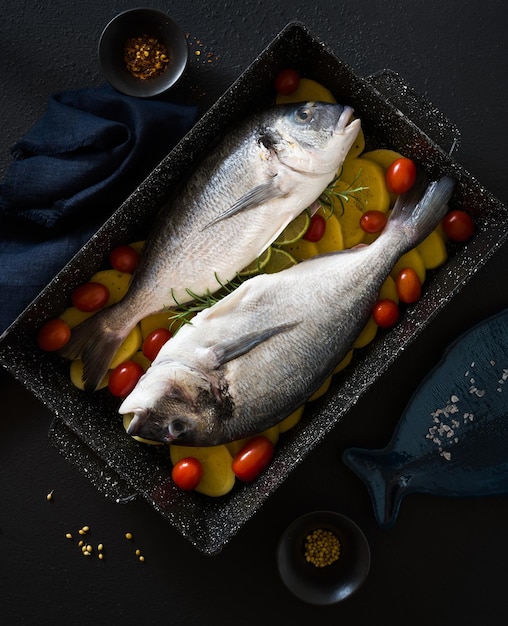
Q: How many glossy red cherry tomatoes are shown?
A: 14